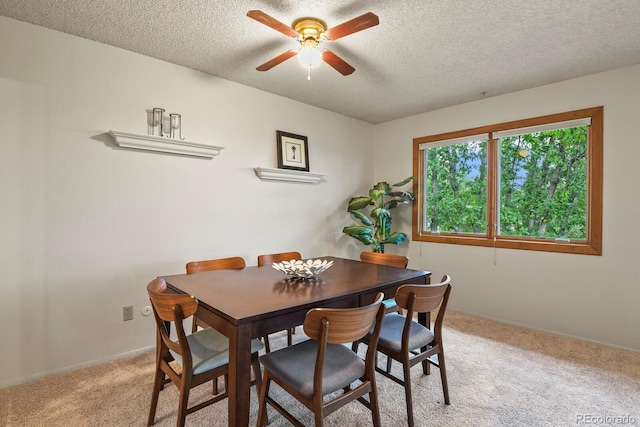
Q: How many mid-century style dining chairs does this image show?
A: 6